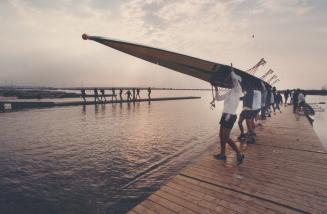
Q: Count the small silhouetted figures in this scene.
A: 9